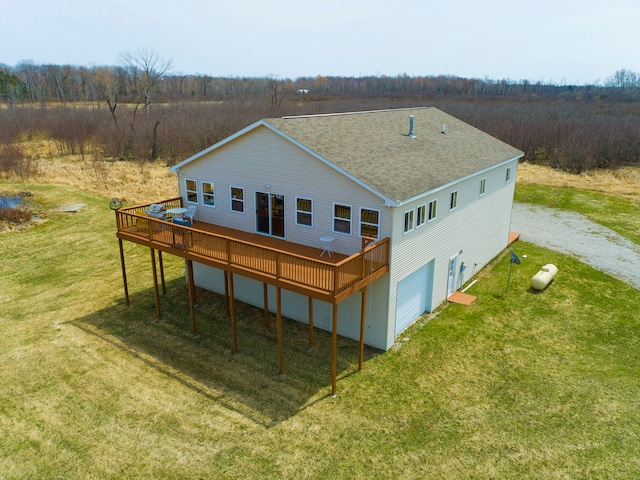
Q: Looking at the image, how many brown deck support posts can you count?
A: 12